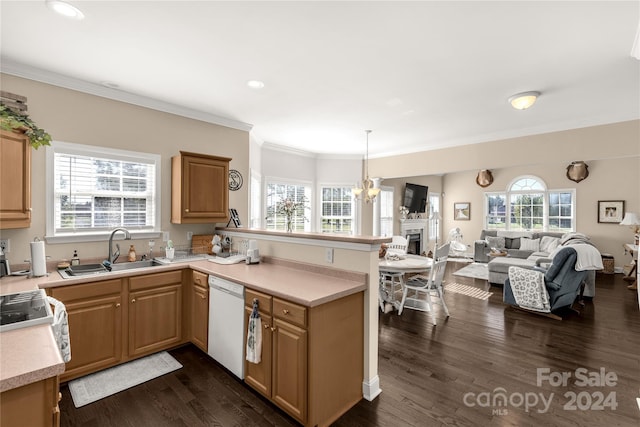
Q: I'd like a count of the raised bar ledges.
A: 1